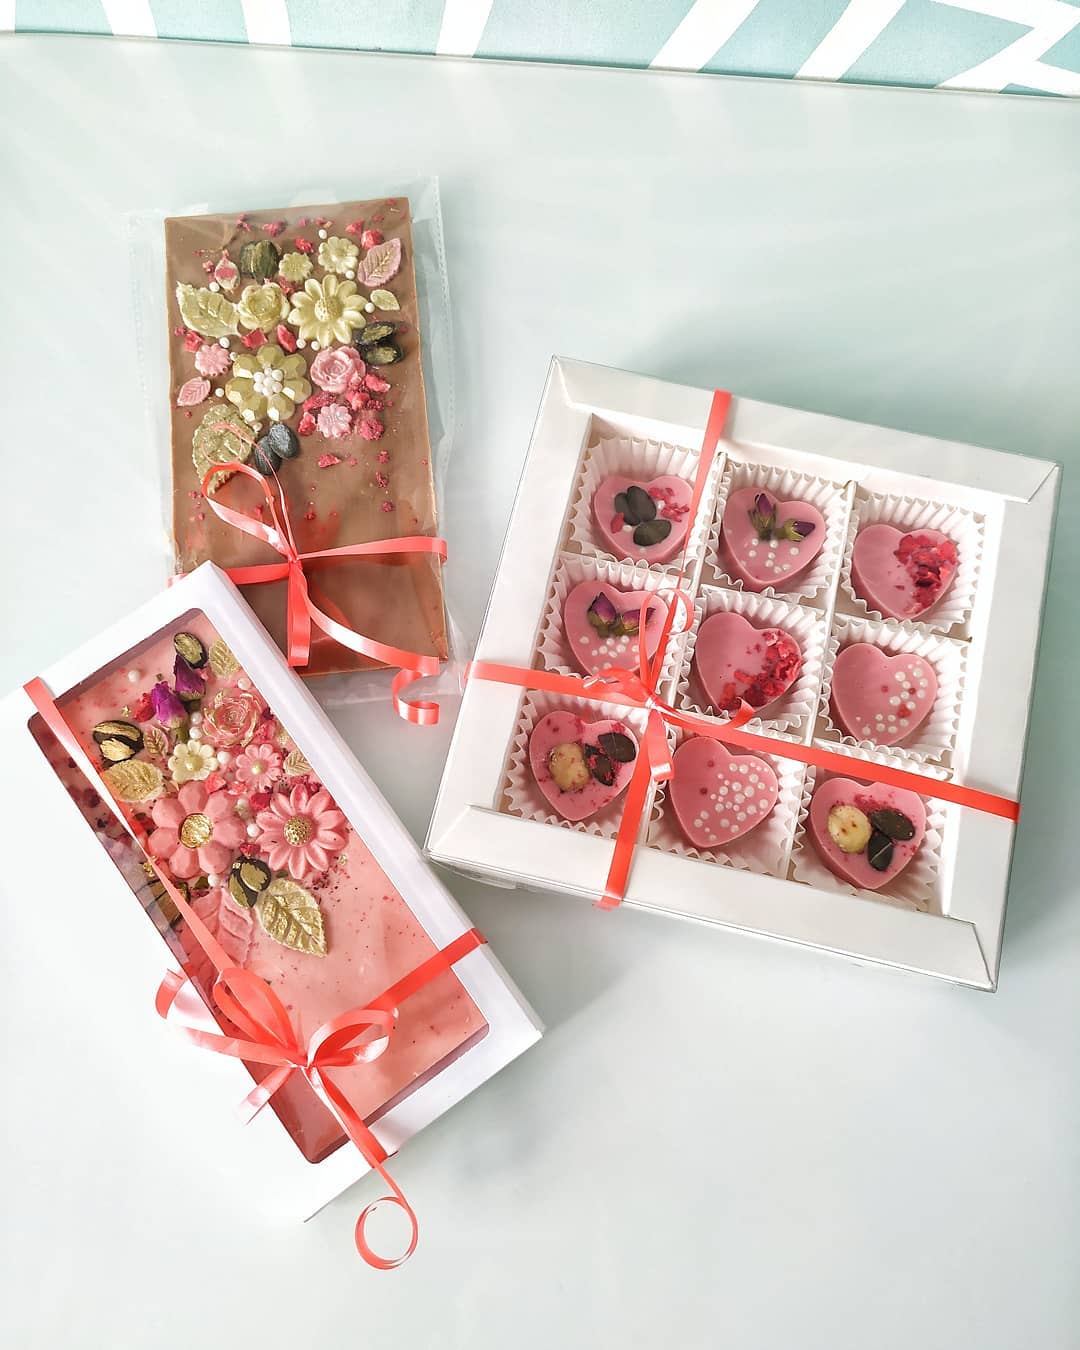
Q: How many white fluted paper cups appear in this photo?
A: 9